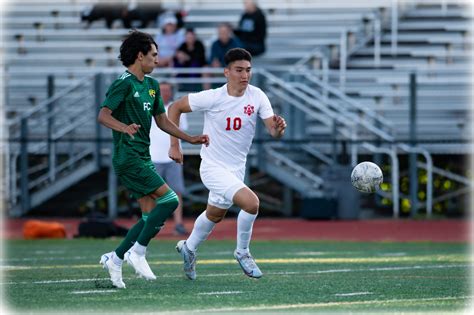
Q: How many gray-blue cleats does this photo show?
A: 2